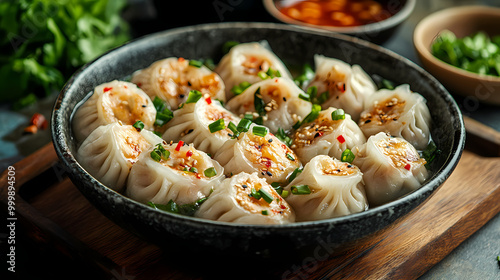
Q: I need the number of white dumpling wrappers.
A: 14